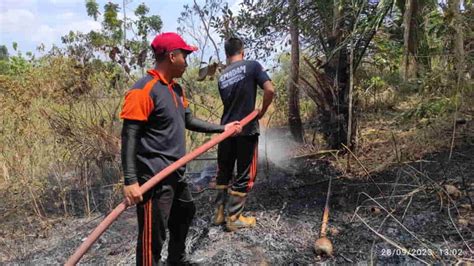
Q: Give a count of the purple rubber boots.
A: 0